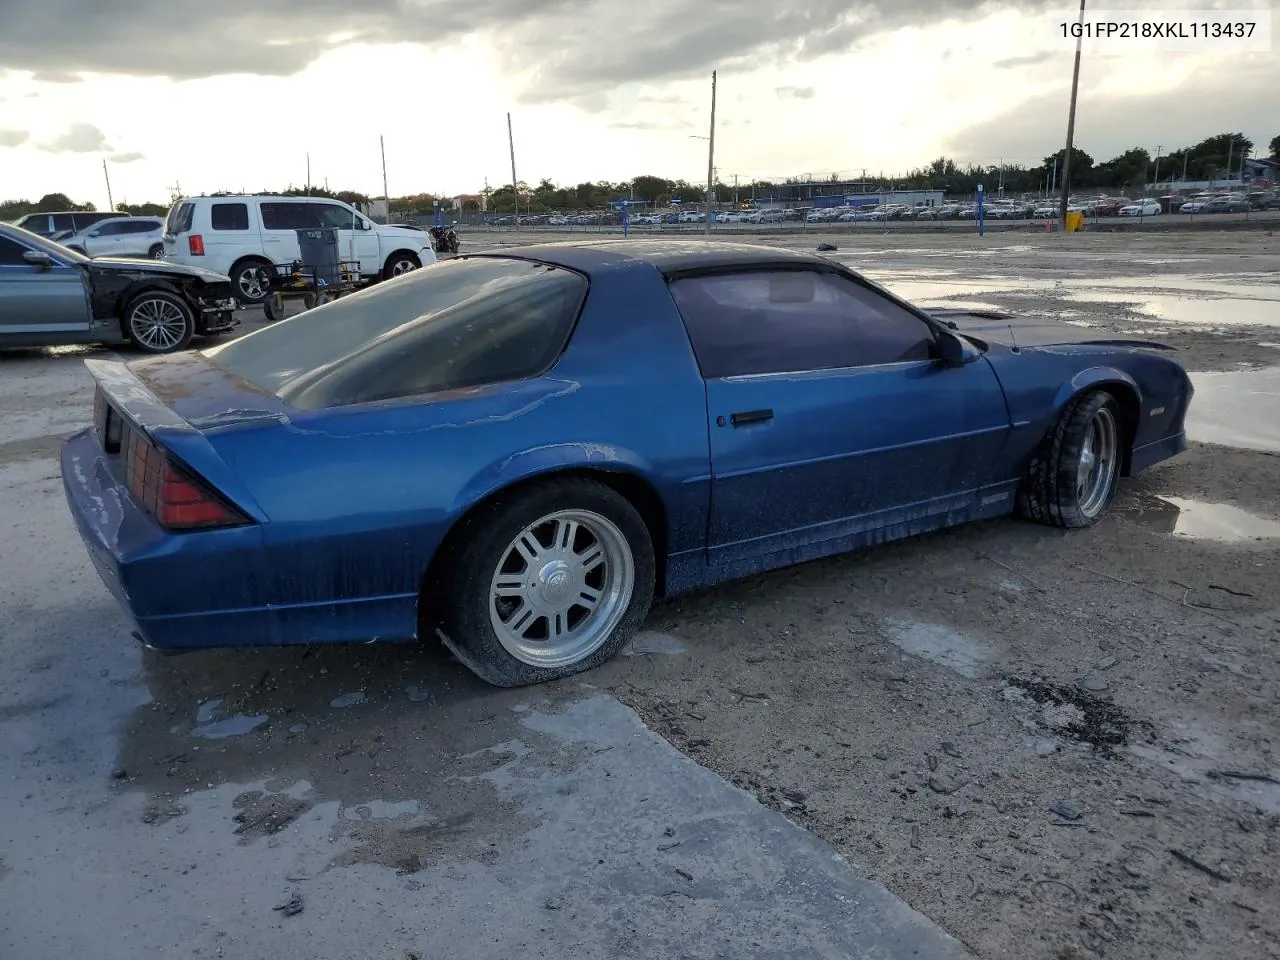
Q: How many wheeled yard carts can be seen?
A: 1